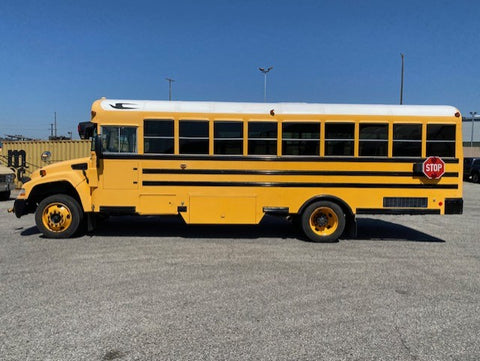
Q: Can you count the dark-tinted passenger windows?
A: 9